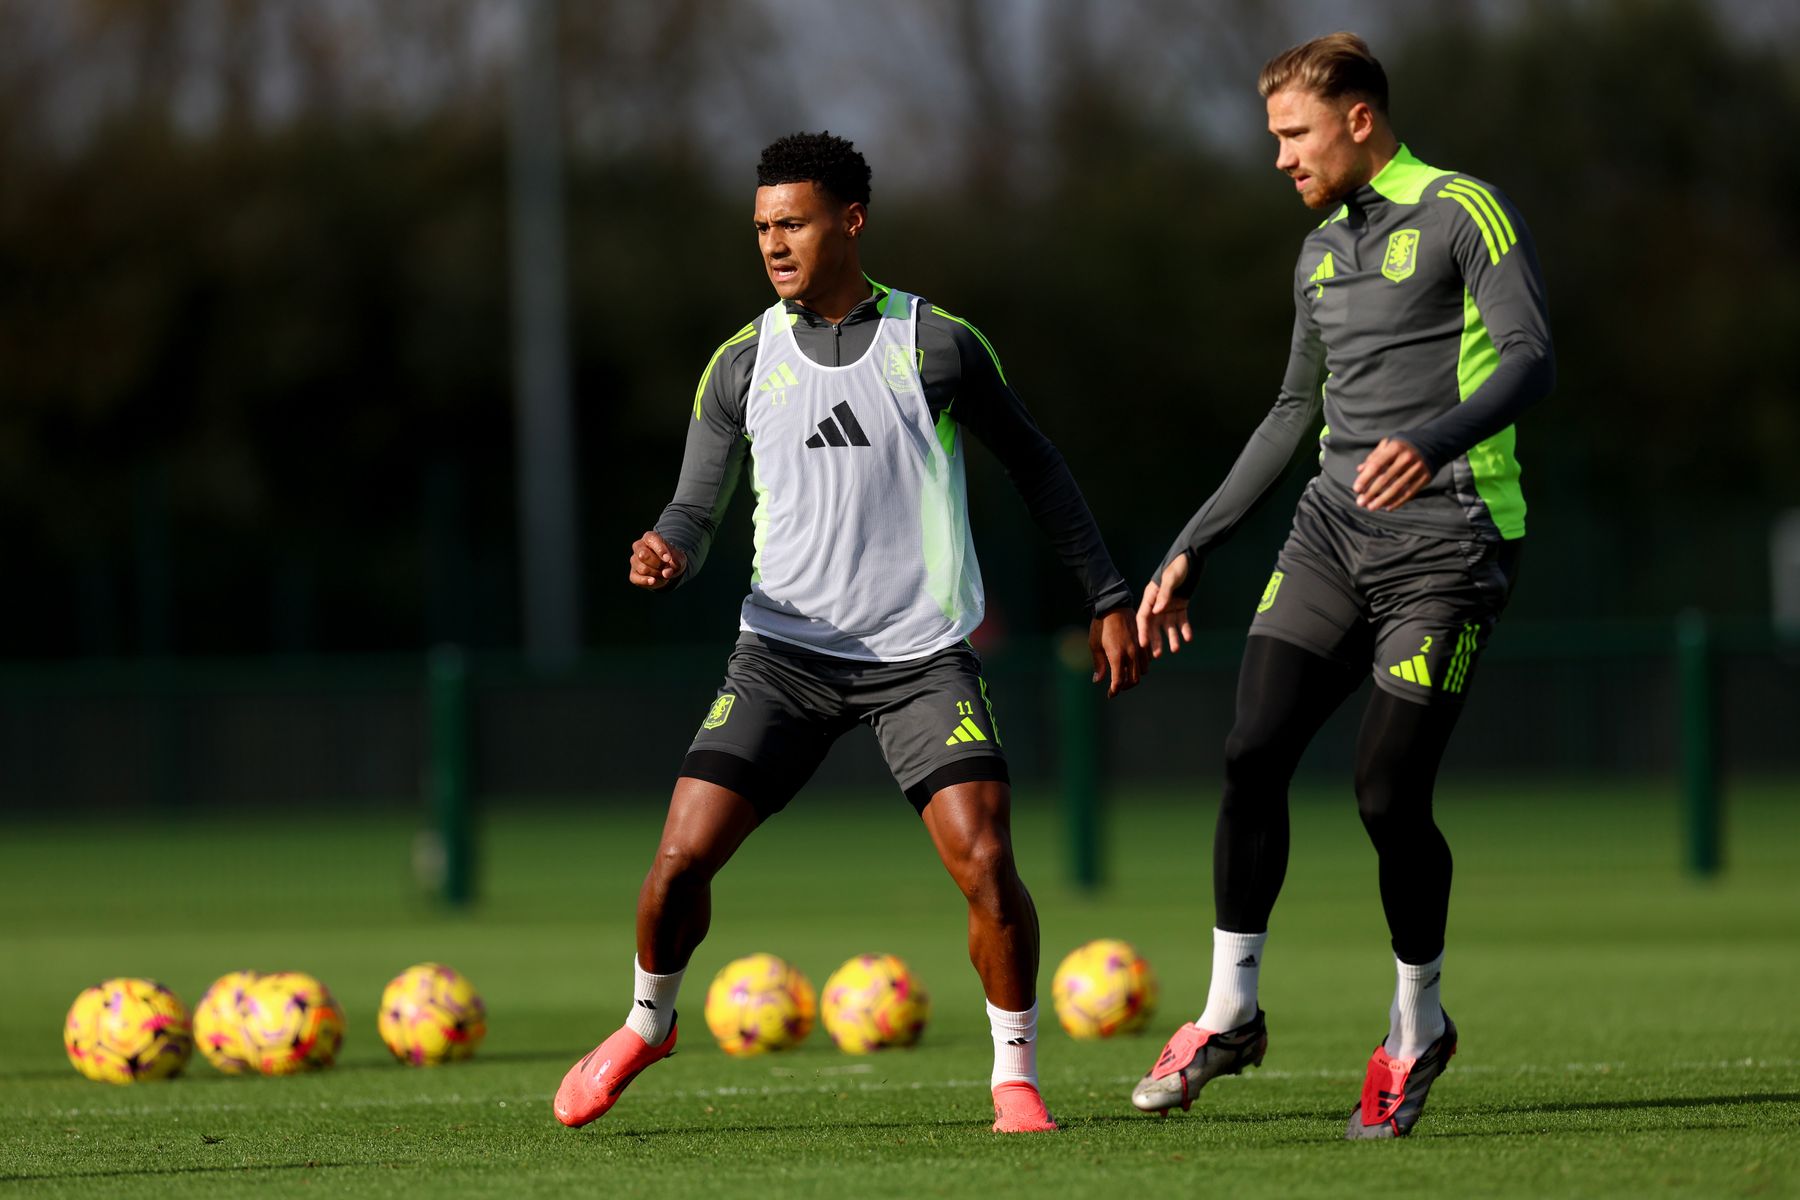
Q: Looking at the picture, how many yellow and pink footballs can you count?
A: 7